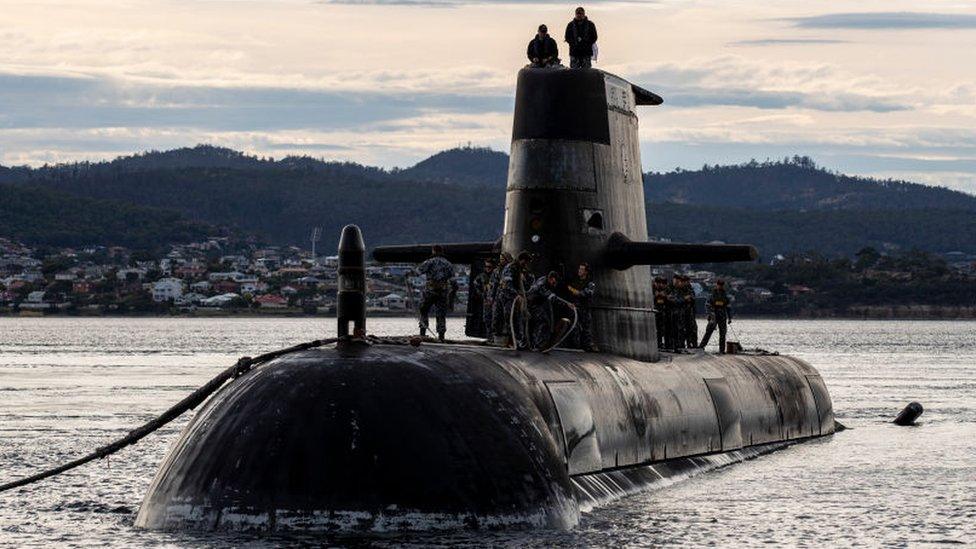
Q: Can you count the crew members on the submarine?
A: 13